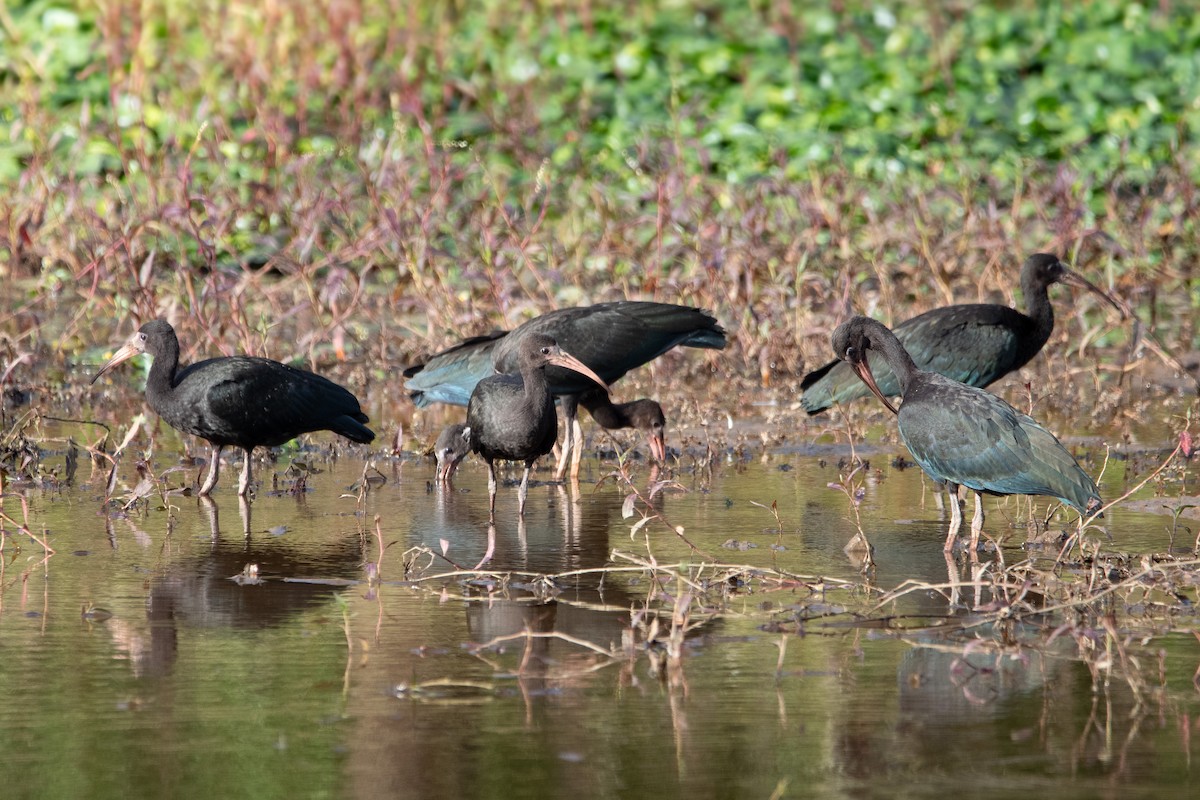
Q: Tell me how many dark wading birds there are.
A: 6